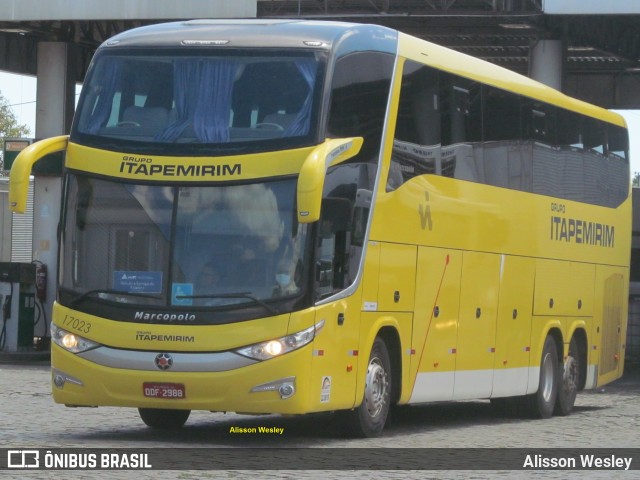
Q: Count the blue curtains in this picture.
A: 4